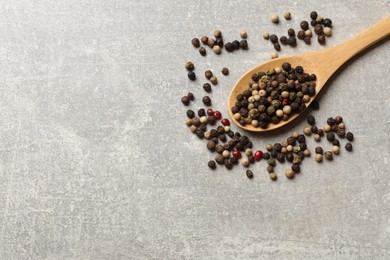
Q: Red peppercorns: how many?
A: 6